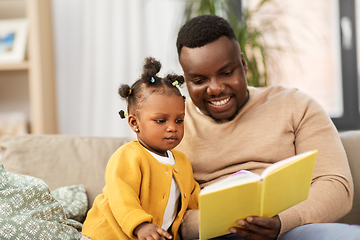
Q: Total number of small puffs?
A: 4